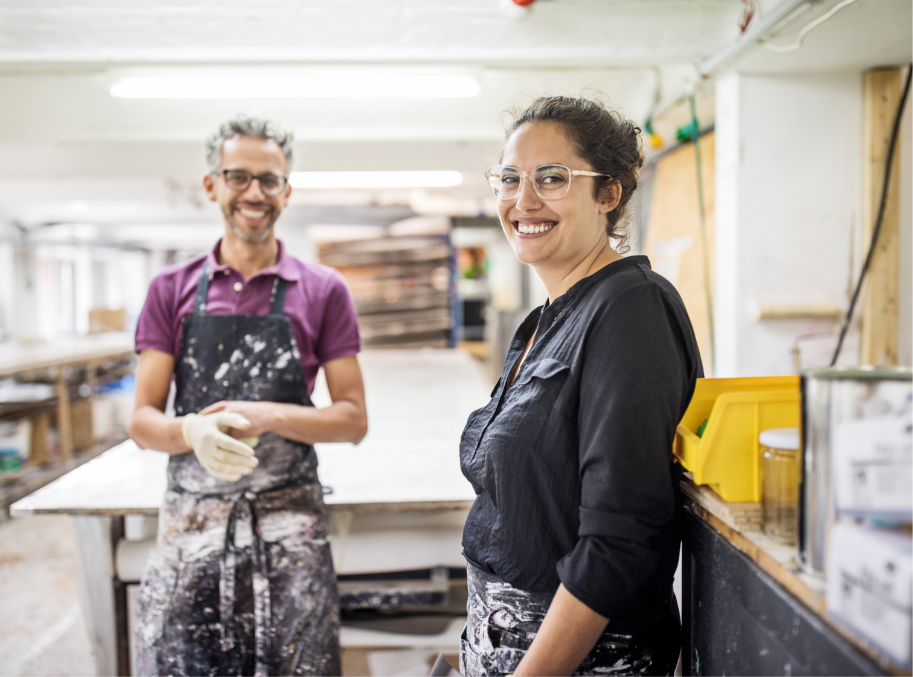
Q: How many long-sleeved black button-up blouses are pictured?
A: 1